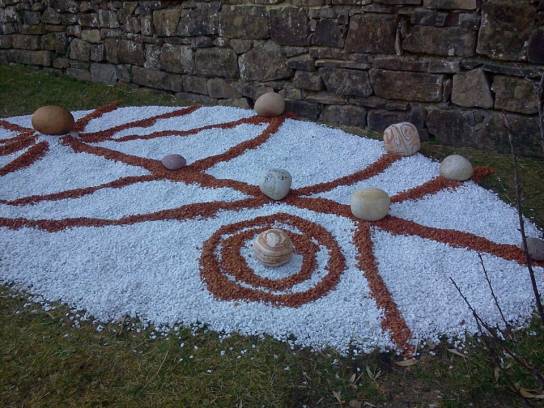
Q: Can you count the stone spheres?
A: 9